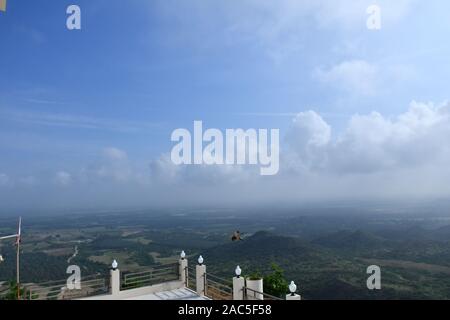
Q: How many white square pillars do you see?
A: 5